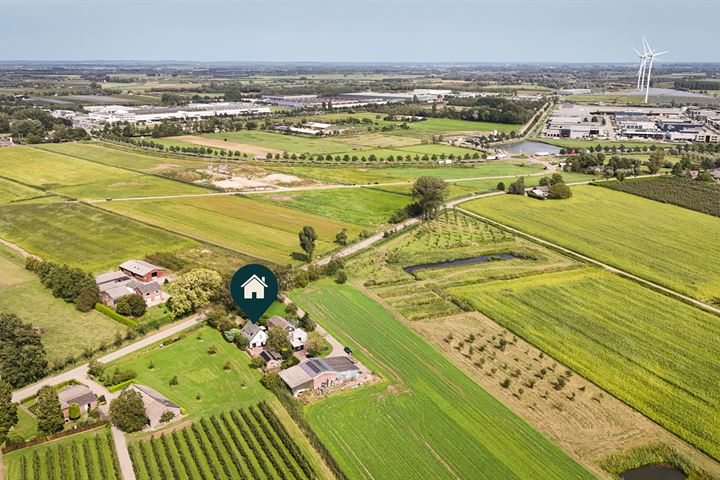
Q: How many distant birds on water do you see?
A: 0